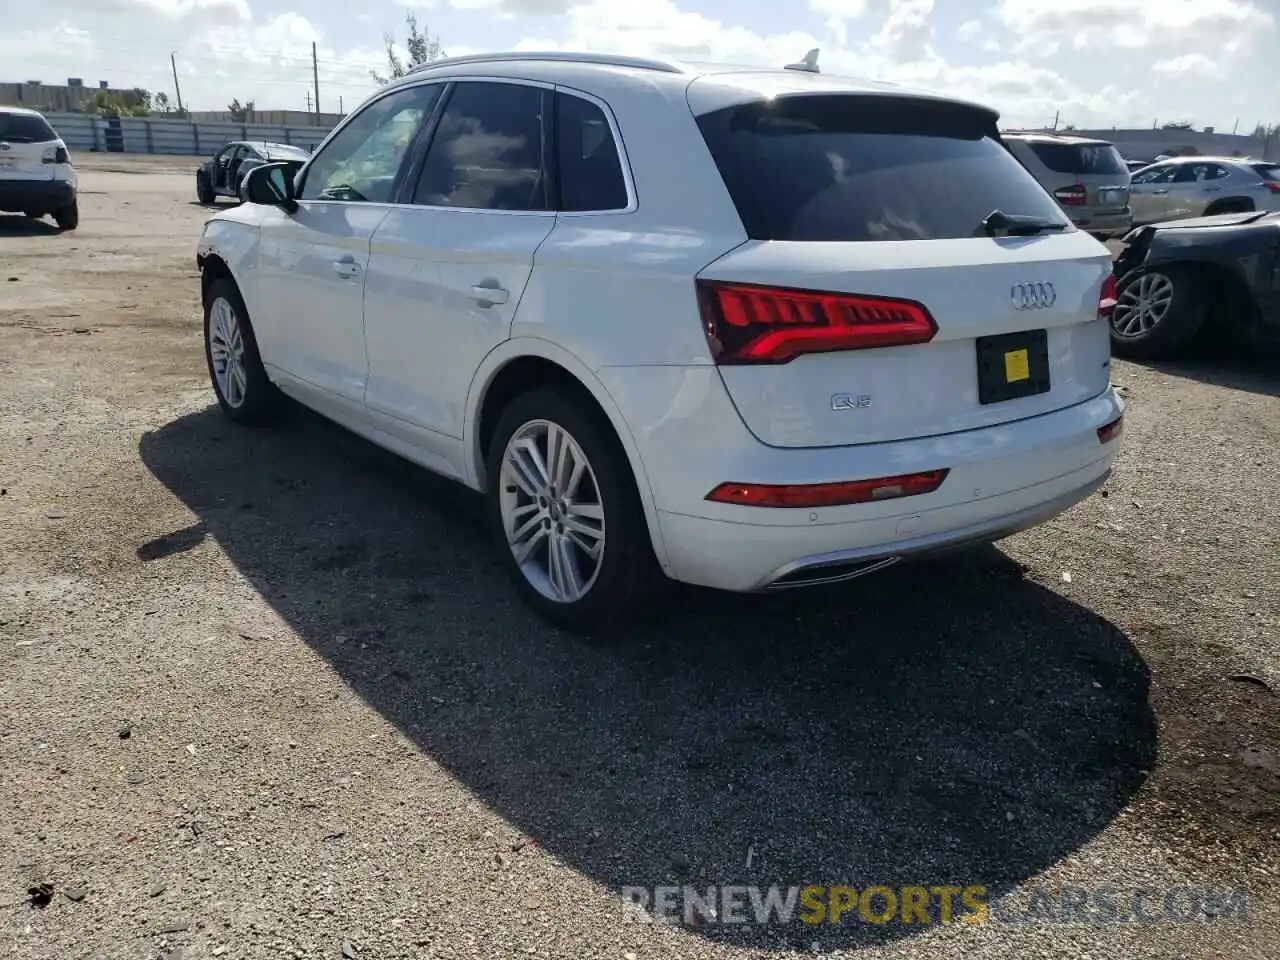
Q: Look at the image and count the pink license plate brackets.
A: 0